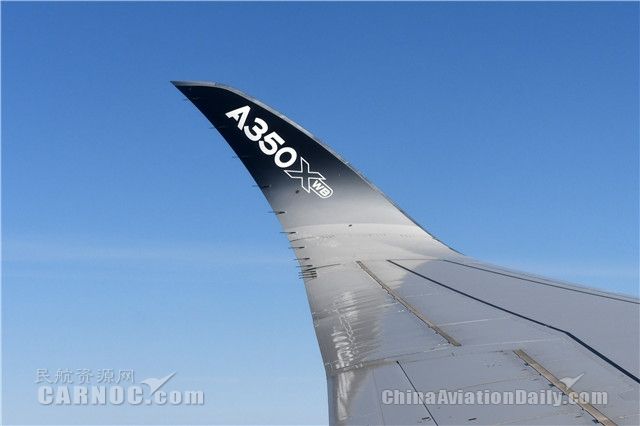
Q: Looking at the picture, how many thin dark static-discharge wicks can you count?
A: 12